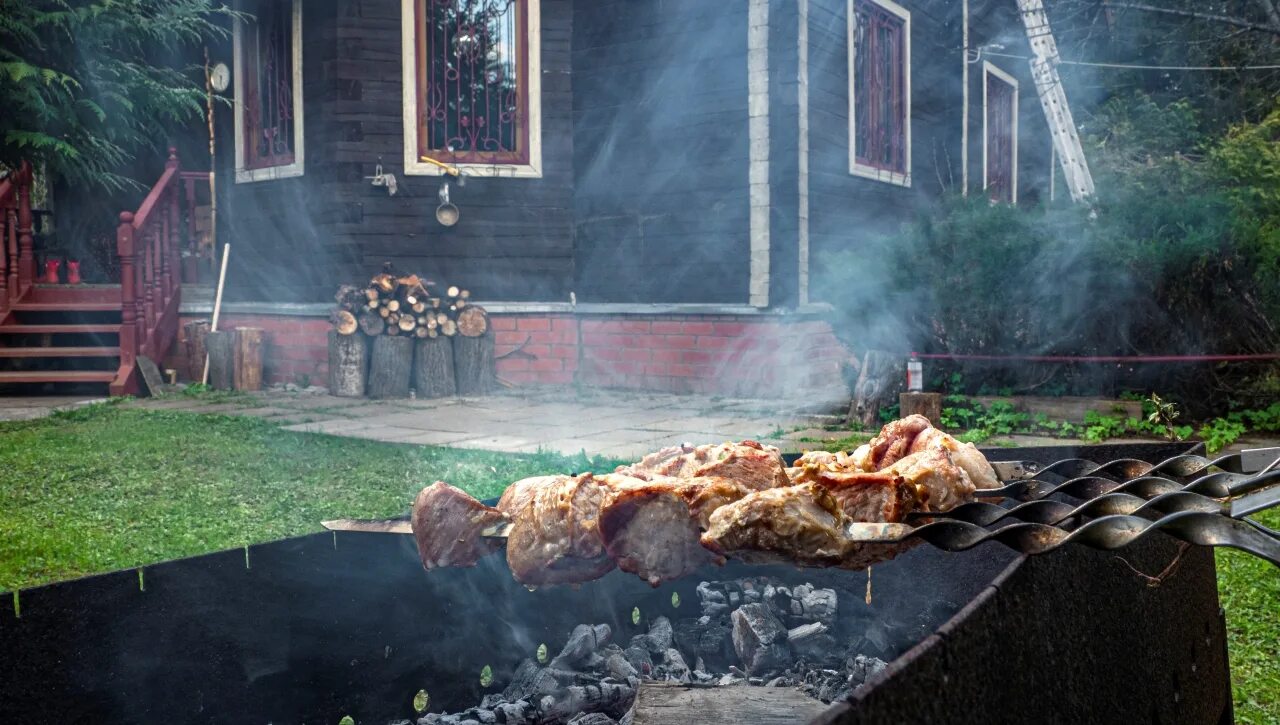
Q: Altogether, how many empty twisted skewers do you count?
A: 0